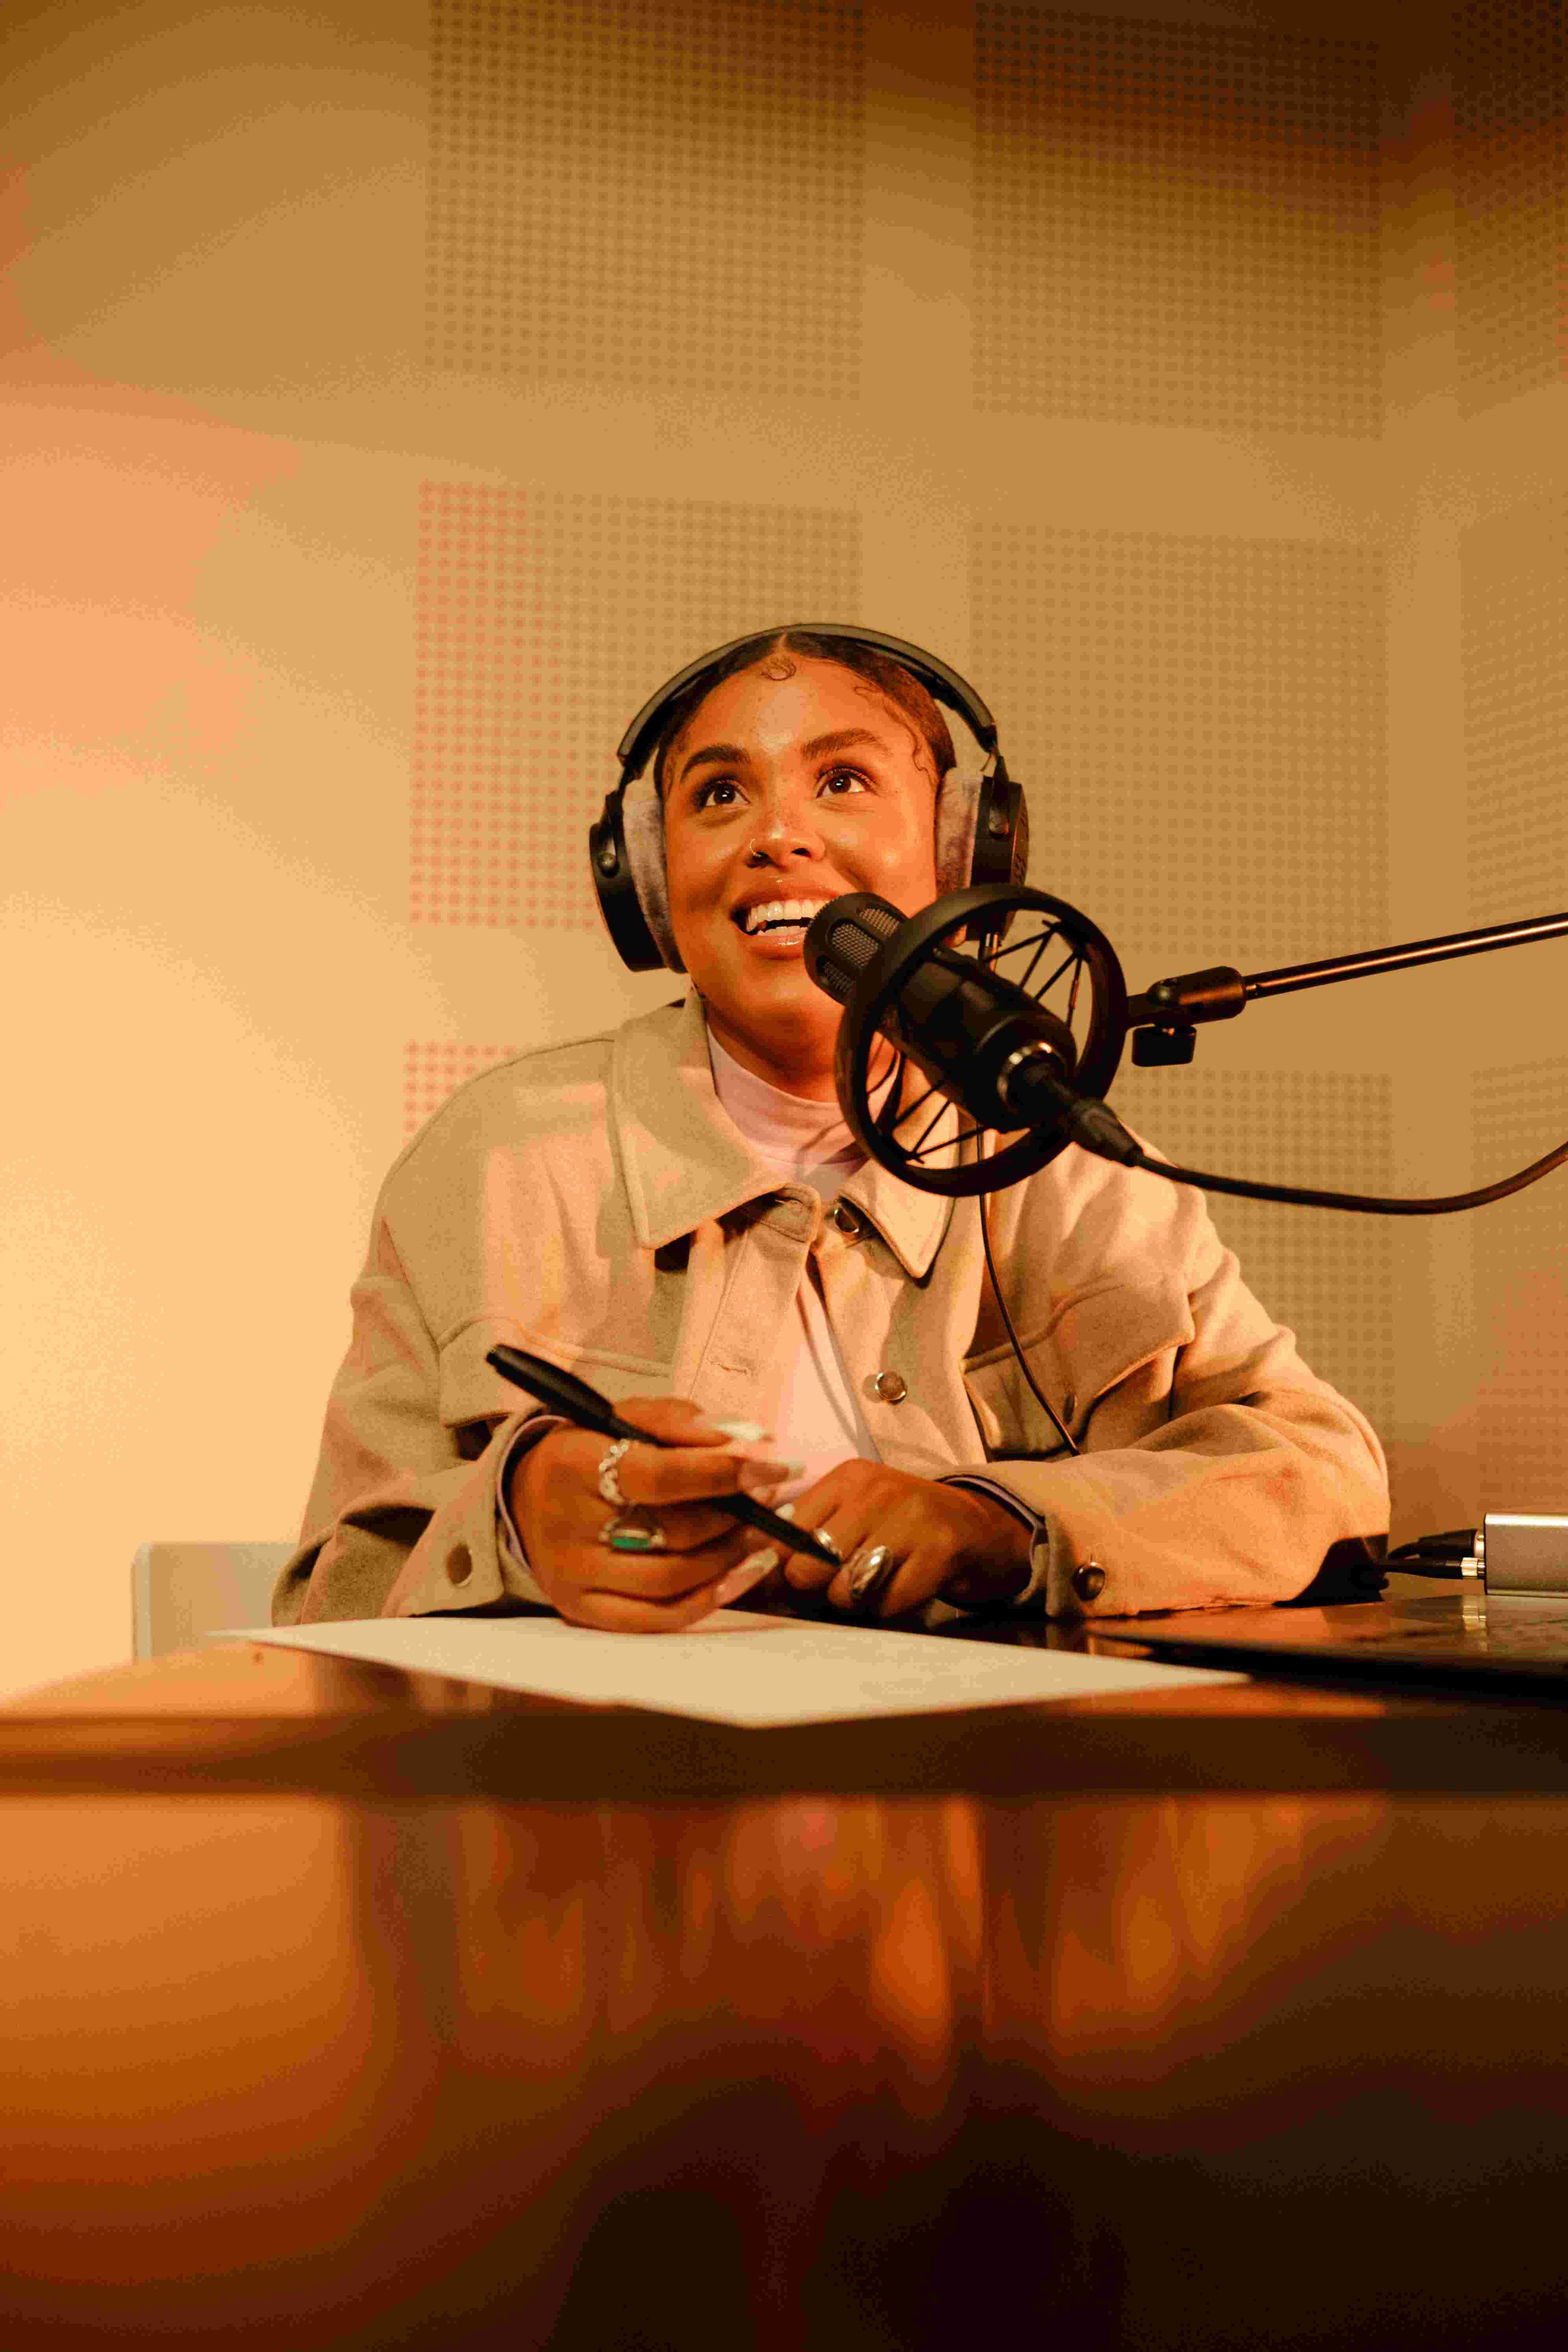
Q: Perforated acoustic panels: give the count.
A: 9